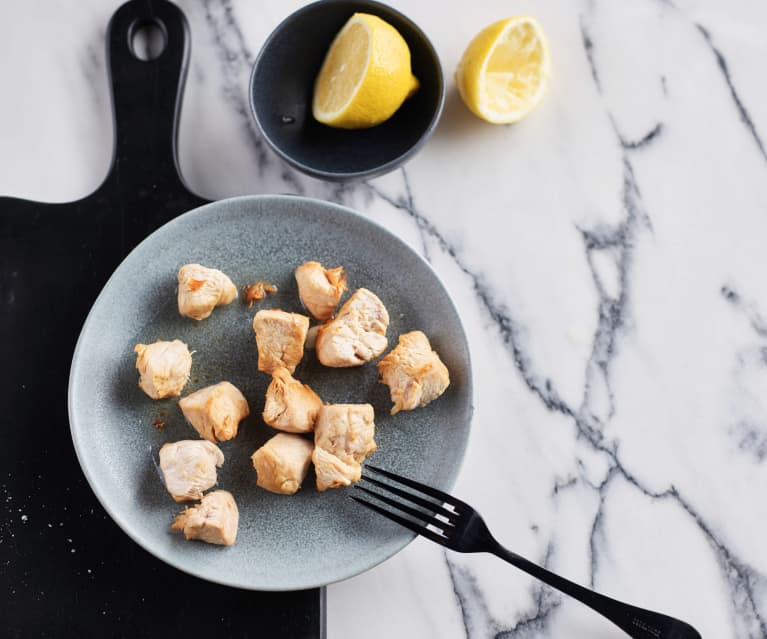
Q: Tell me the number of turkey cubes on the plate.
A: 12